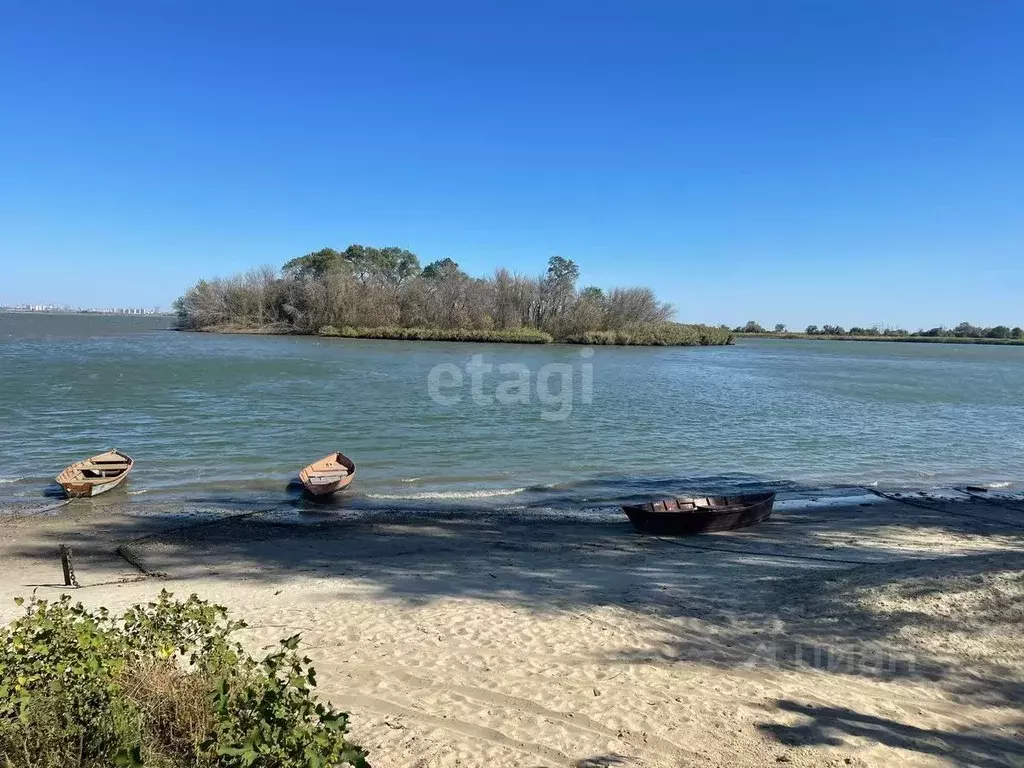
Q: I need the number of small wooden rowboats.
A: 3